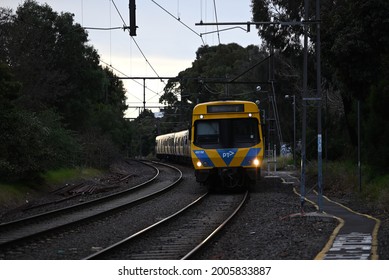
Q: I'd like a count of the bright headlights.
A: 2